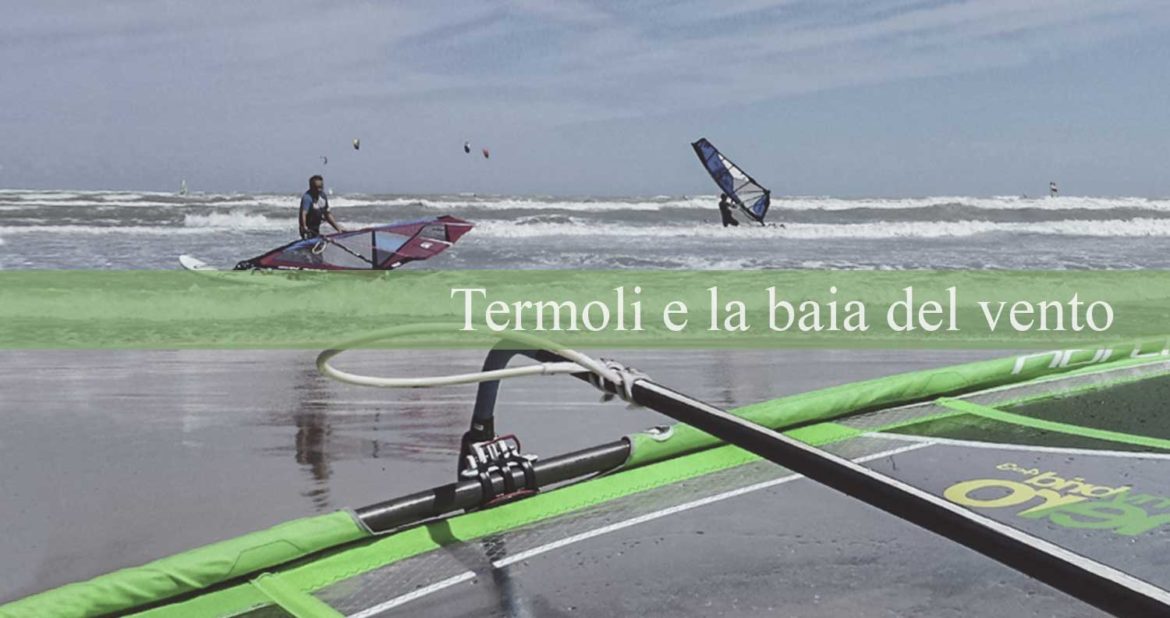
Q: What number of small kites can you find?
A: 4